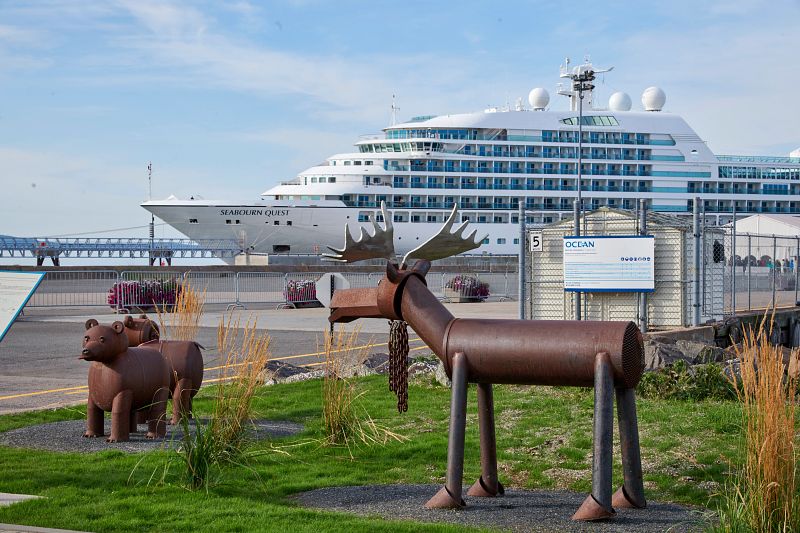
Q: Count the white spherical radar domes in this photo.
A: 3